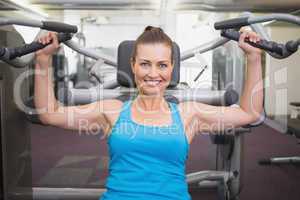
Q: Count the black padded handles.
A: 4